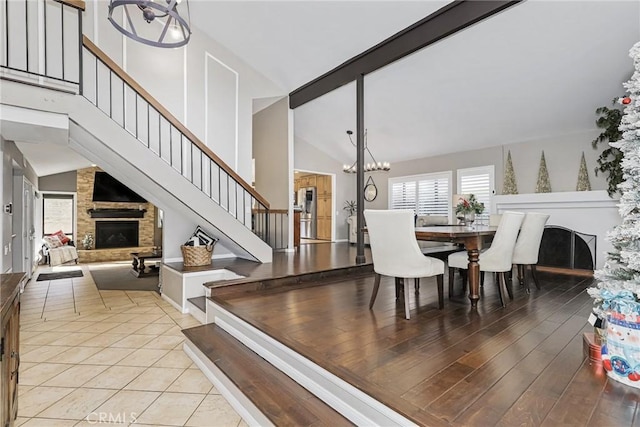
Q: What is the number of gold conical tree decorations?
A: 3